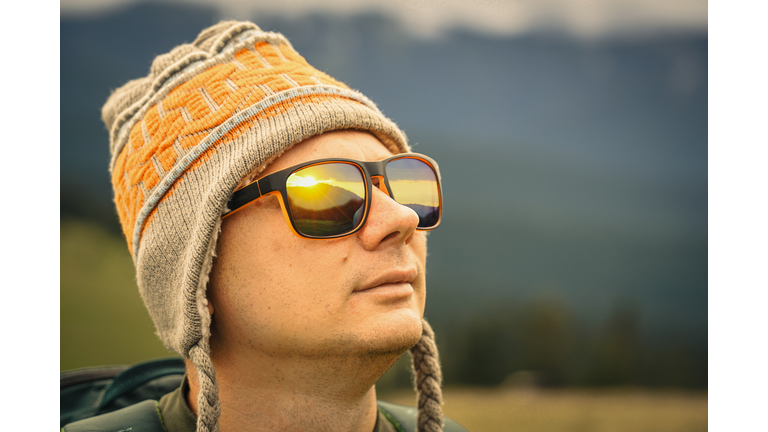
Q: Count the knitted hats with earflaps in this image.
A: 1